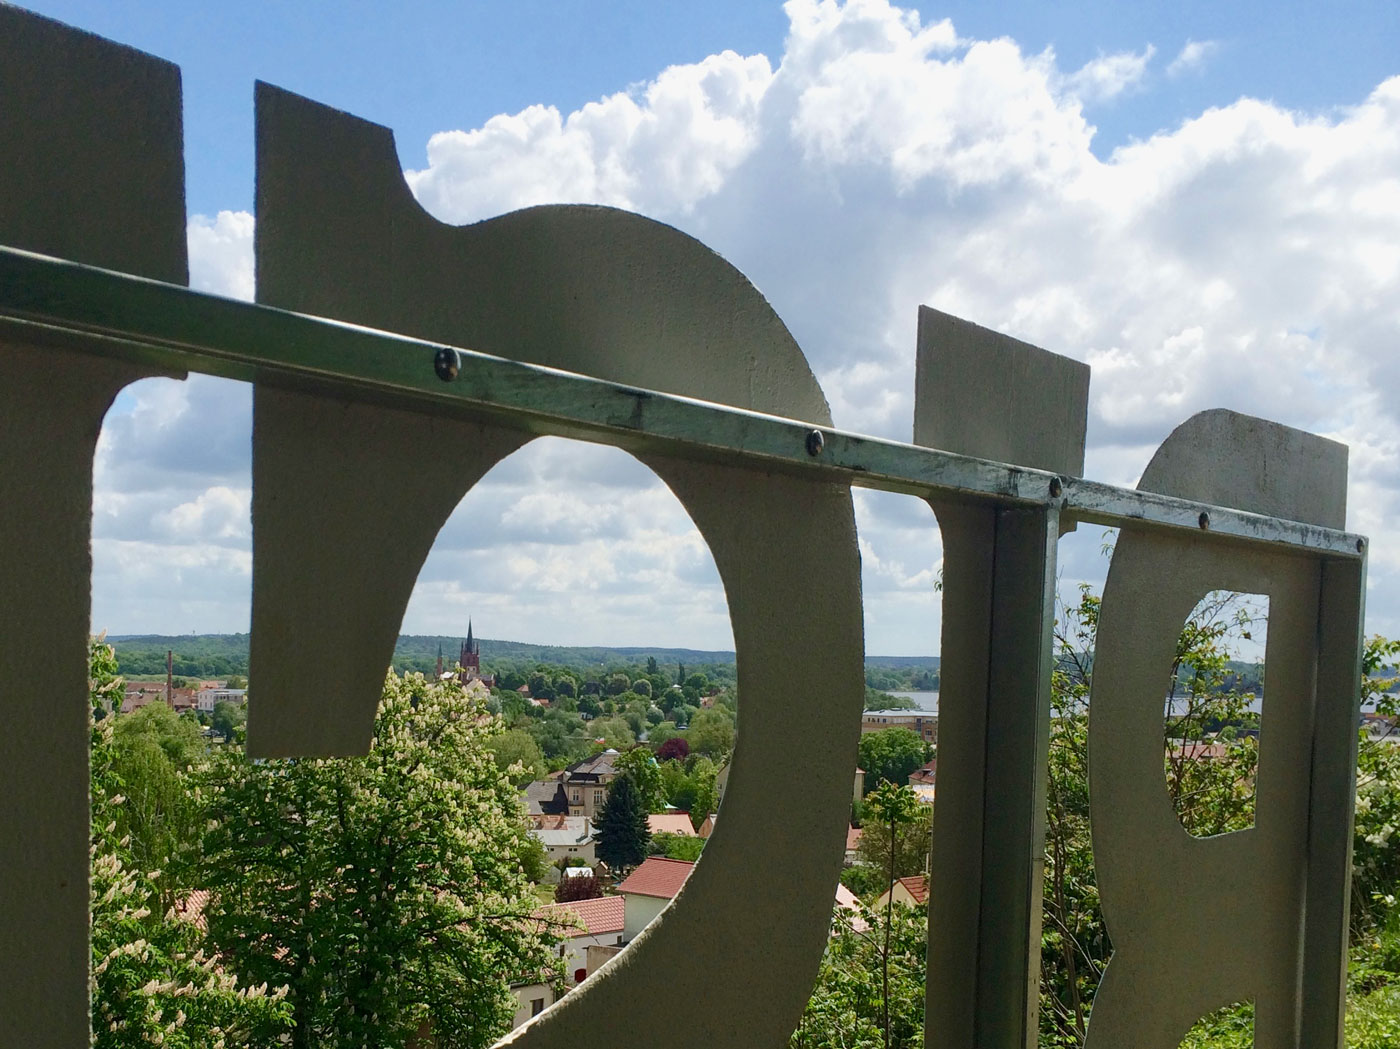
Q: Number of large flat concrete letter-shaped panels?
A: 4